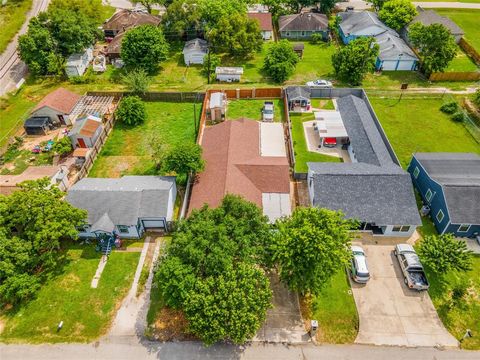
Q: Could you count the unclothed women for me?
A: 0